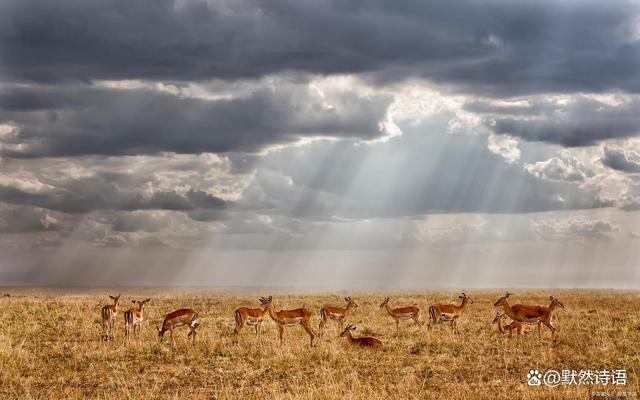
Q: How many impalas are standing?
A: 10